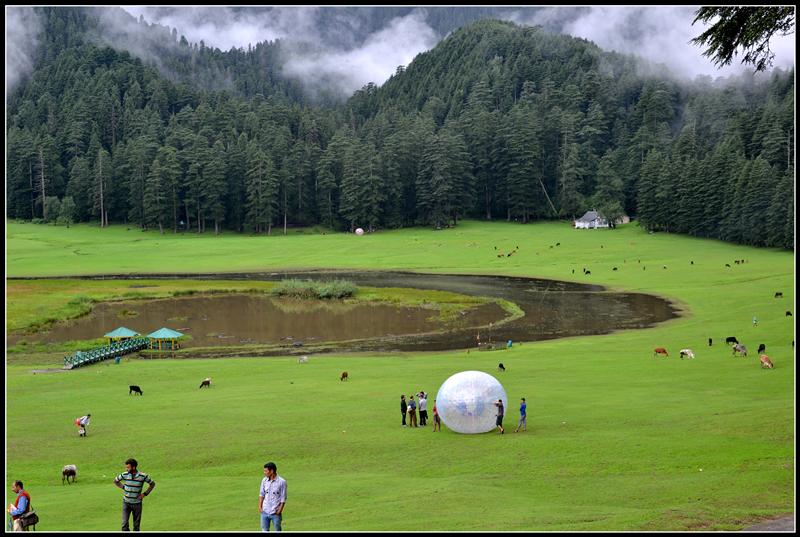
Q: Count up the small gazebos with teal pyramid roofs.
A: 2